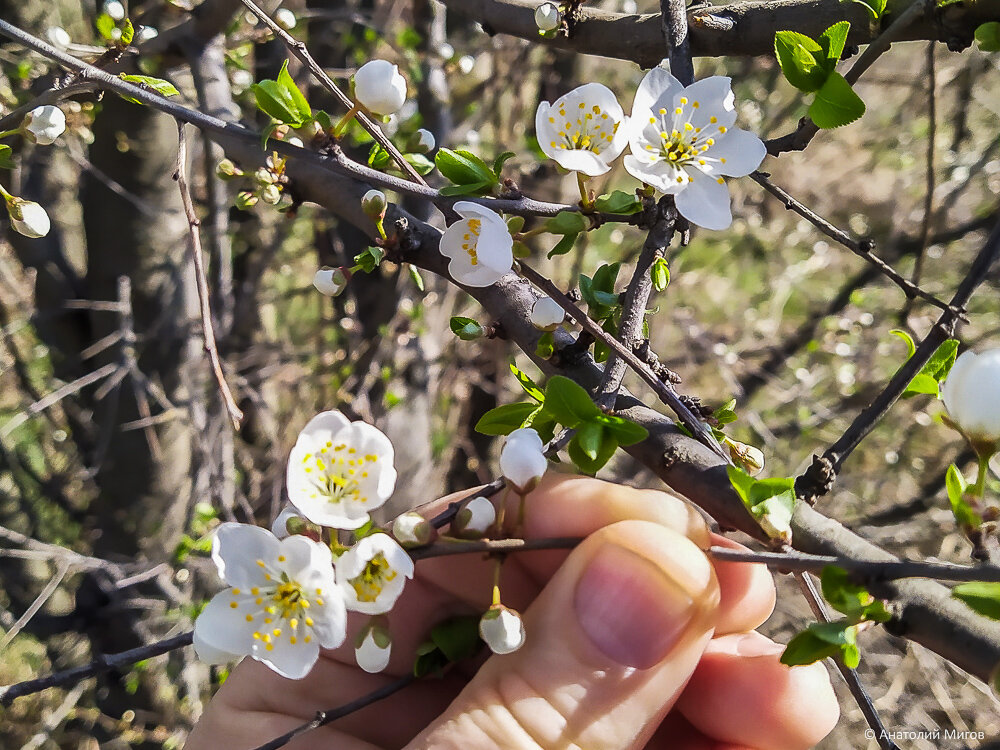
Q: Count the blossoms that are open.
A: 6